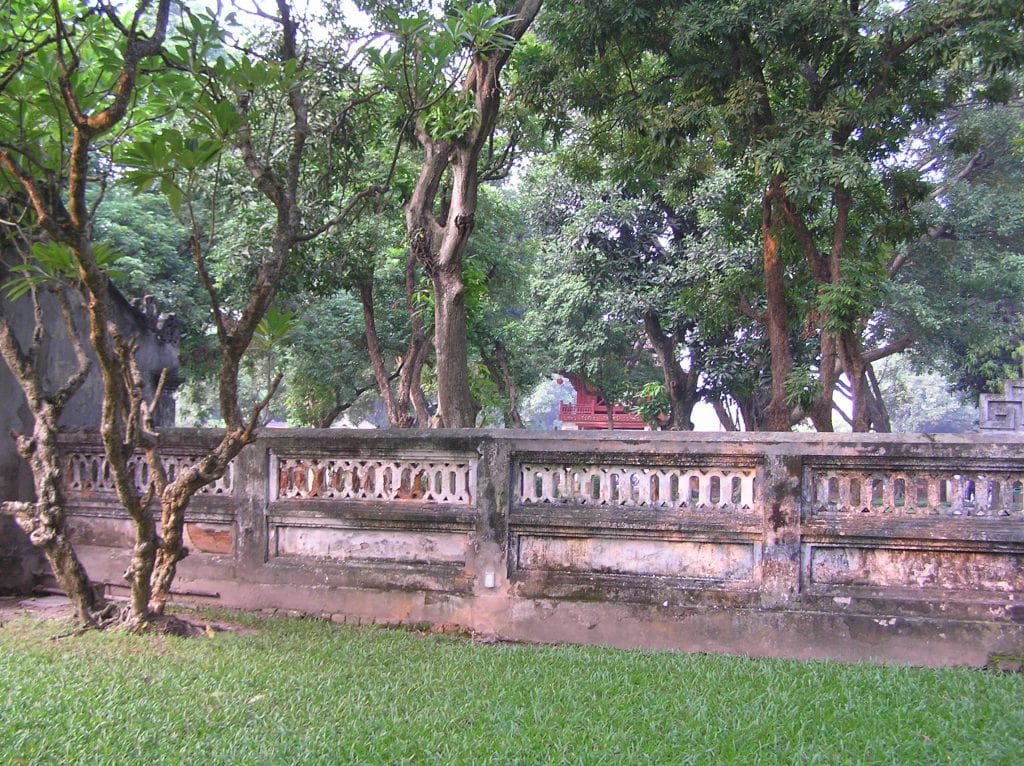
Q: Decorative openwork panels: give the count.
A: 4